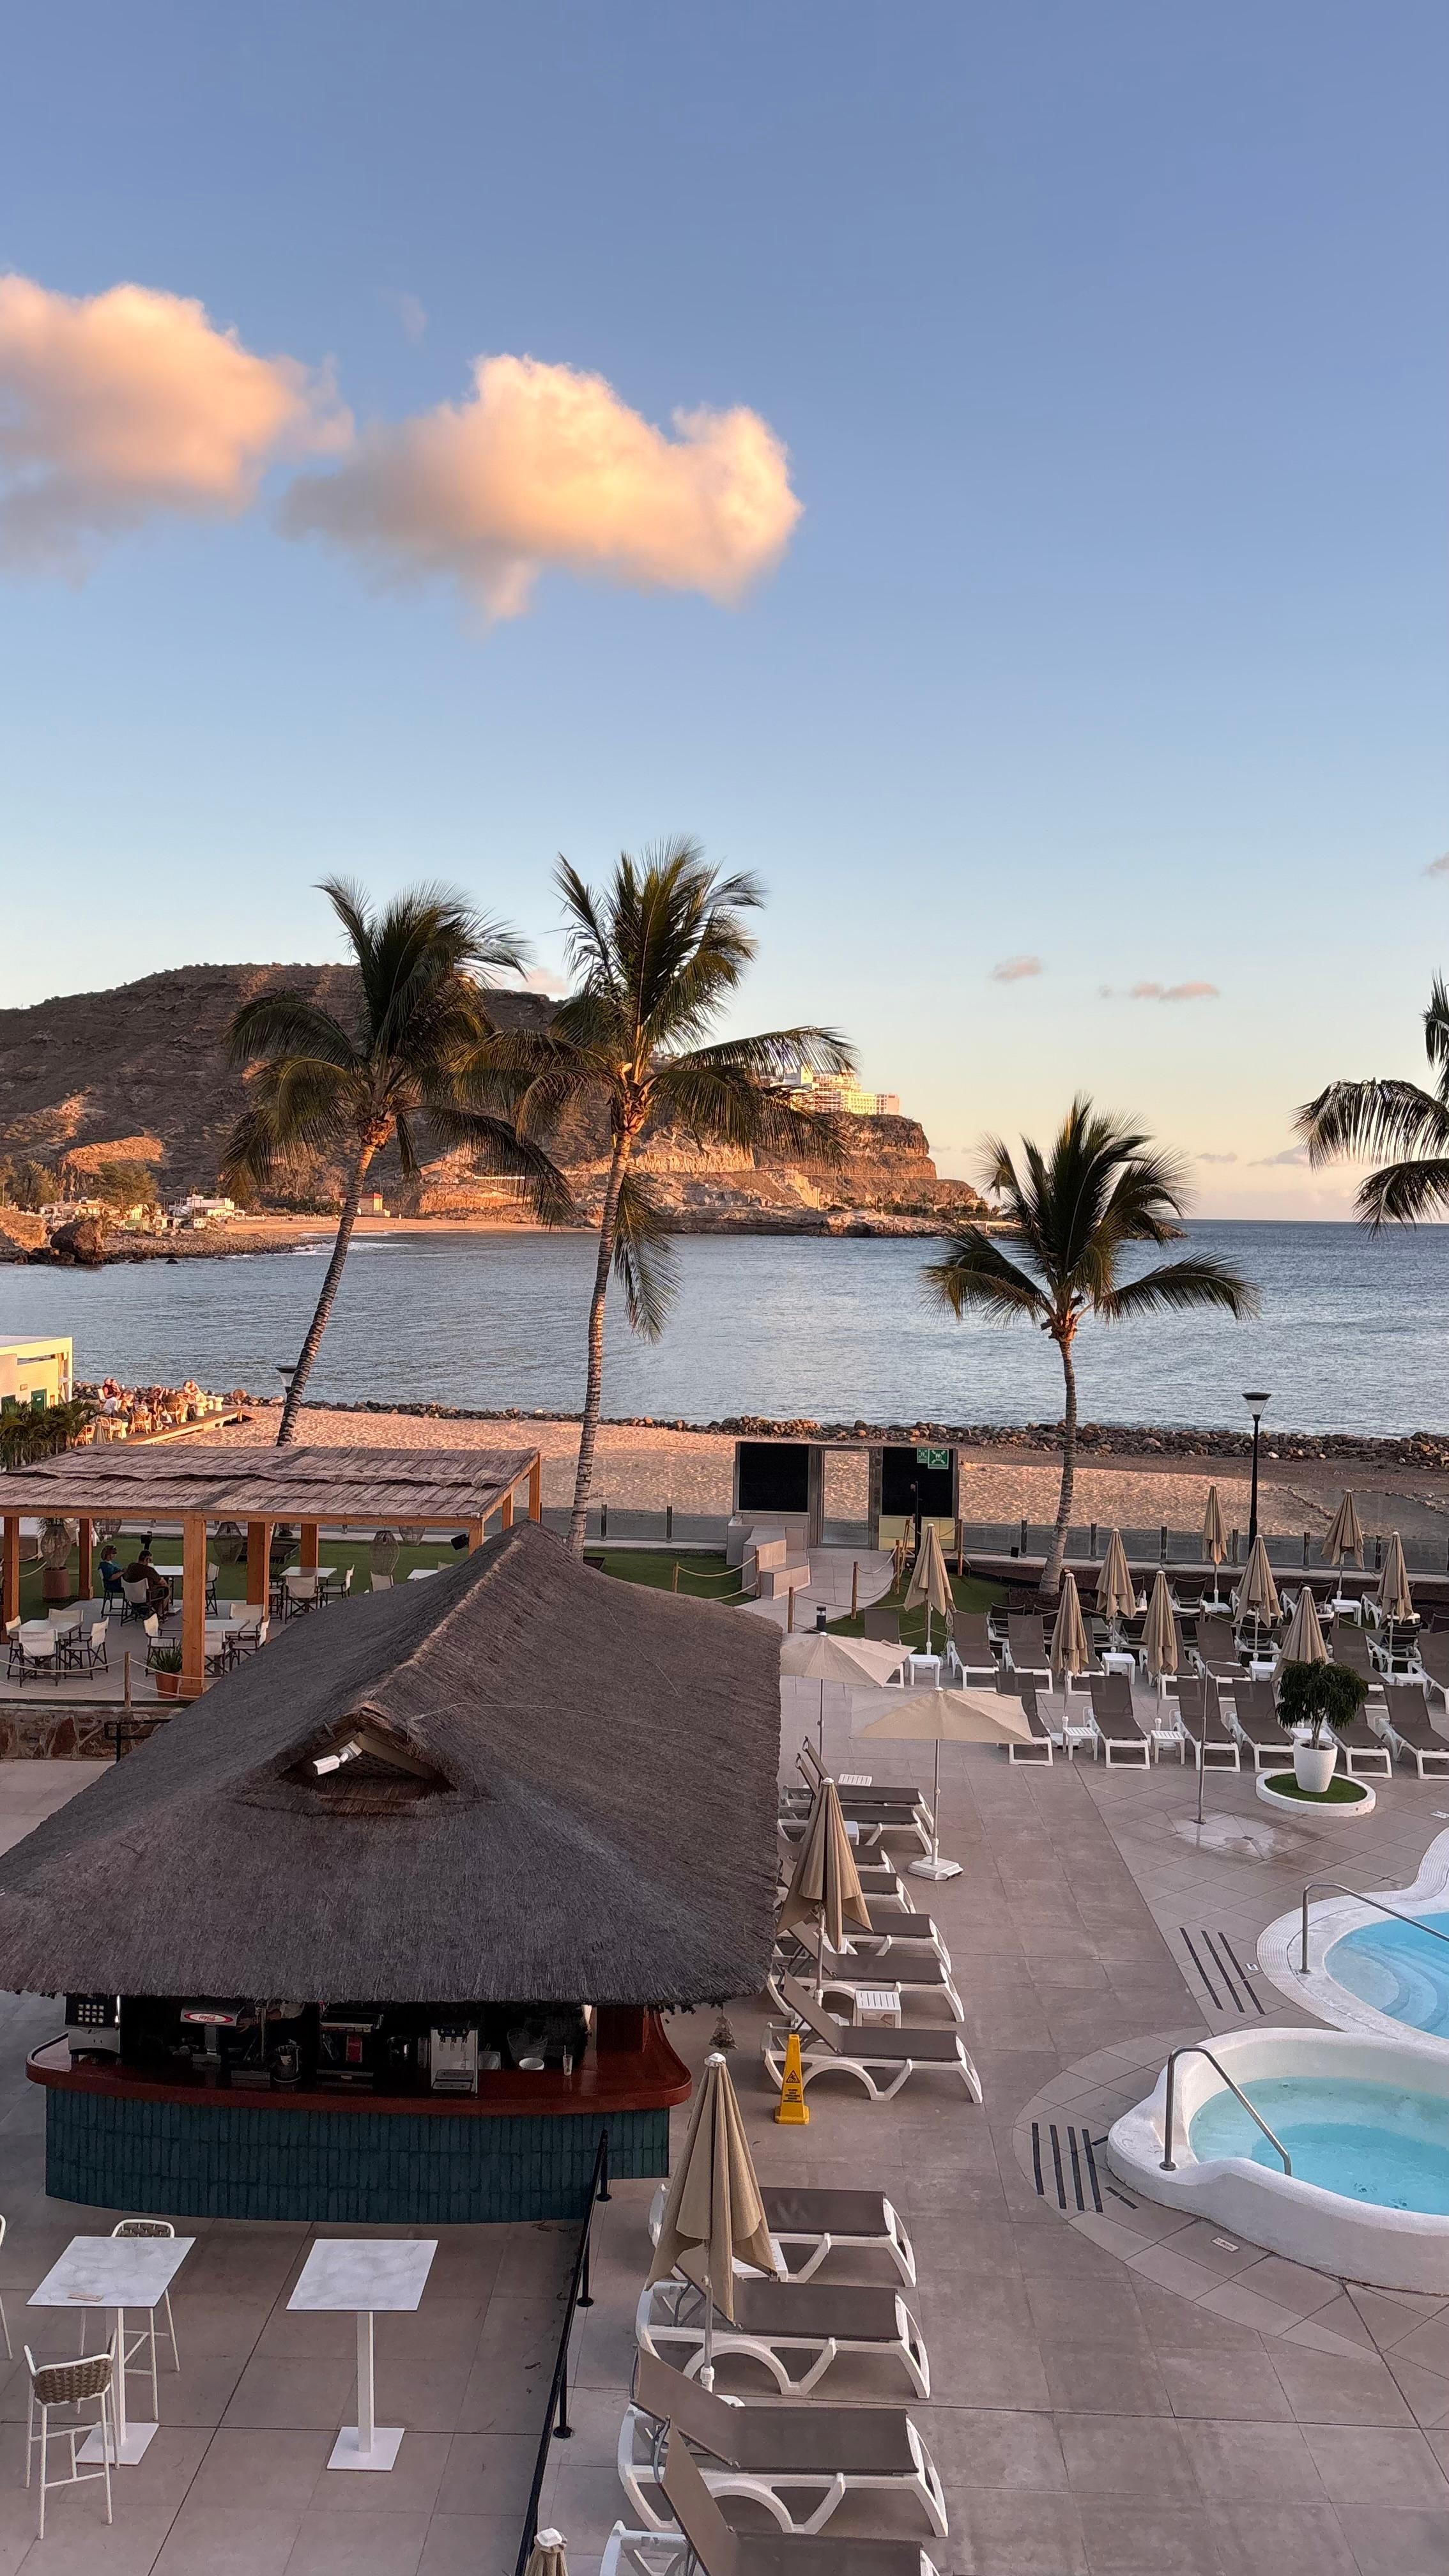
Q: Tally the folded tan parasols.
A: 12